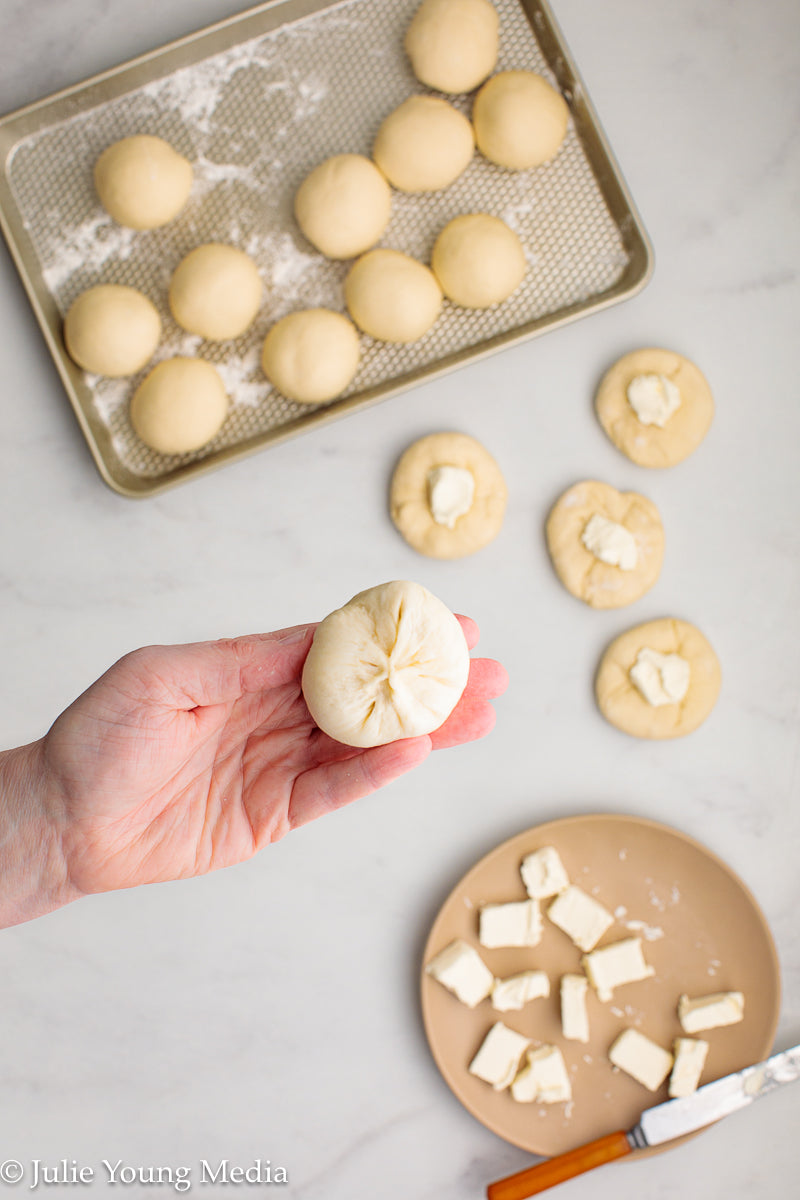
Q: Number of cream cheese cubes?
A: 12